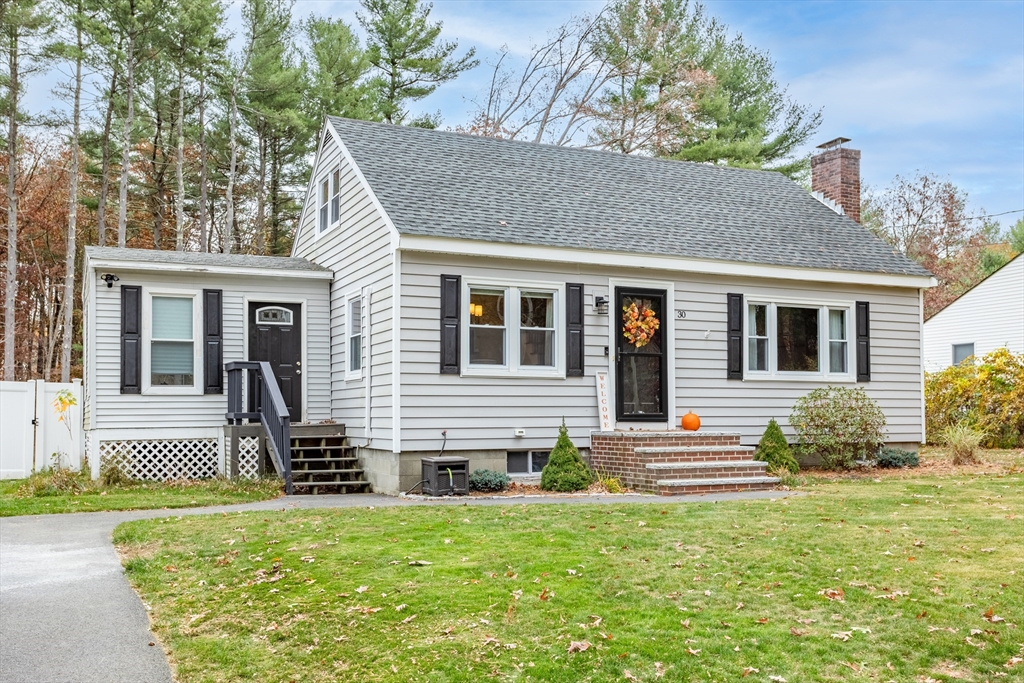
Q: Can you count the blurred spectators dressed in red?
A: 0